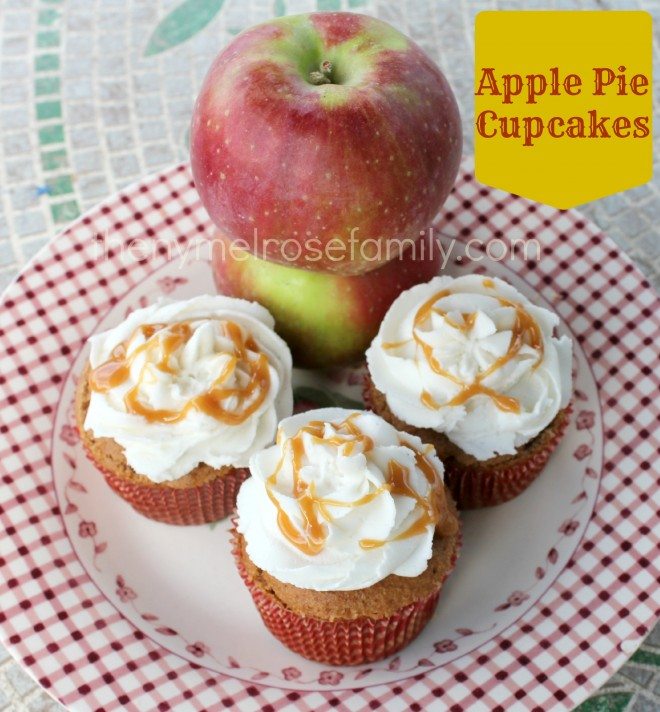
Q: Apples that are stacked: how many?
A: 2